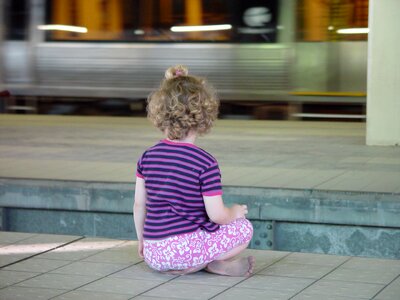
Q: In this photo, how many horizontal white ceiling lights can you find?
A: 3